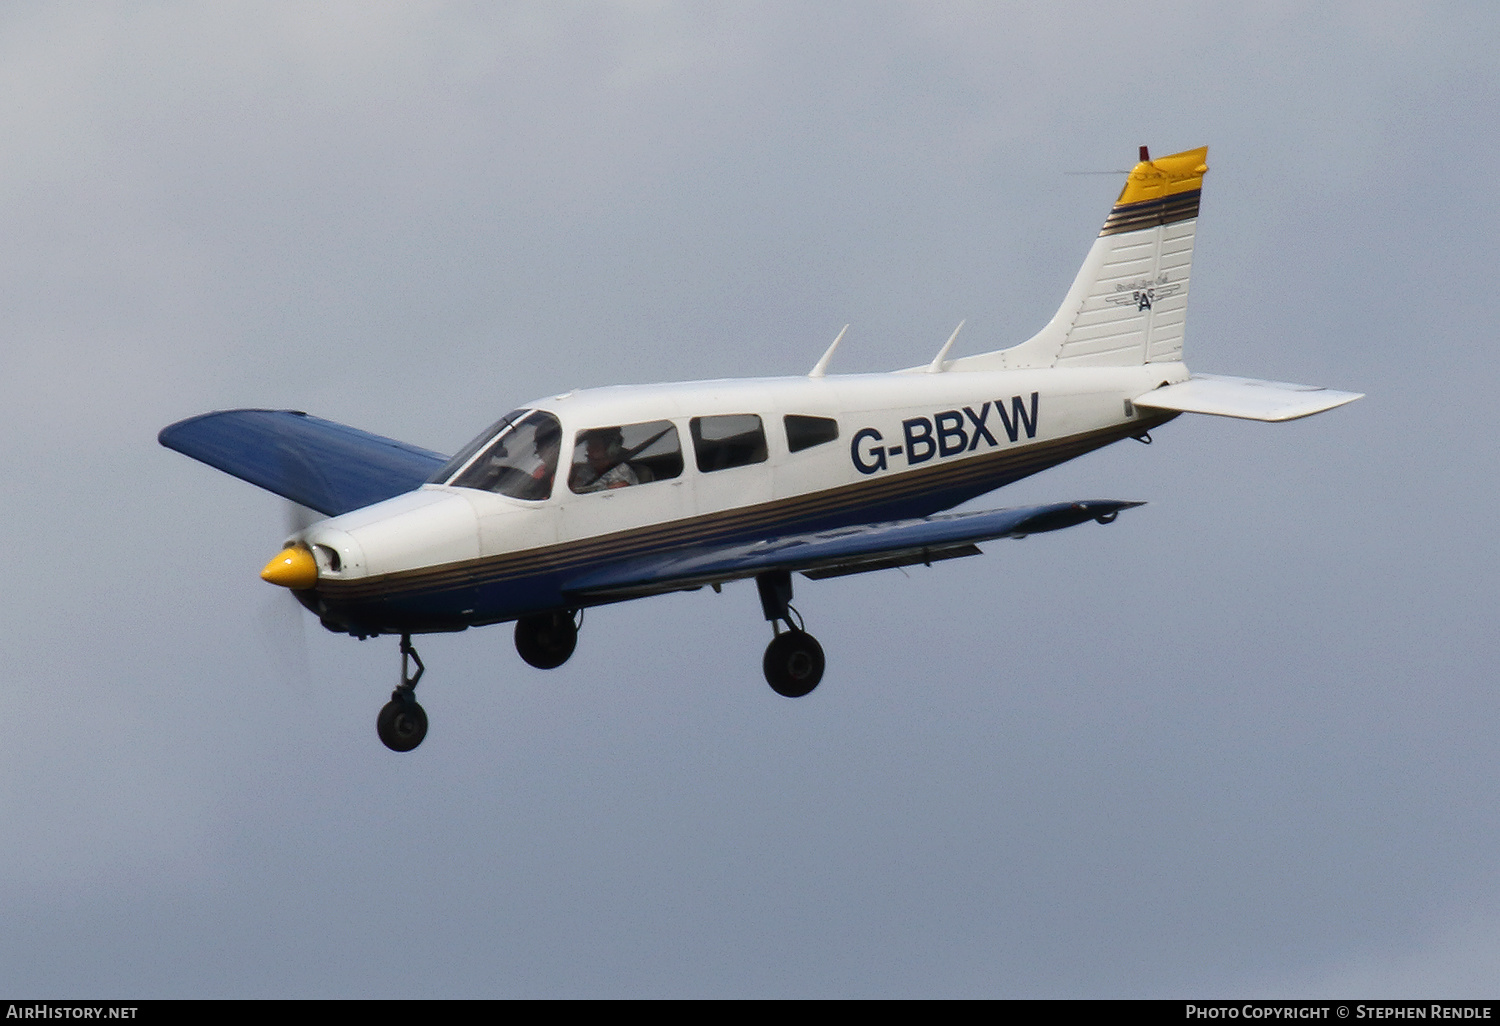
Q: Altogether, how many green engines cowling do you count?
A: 0